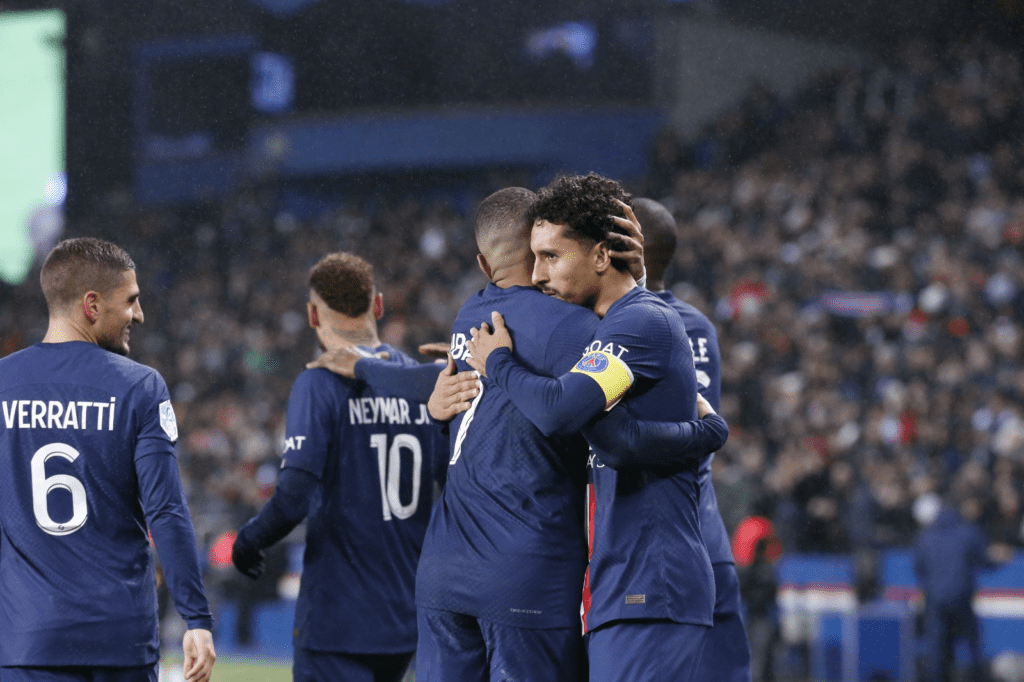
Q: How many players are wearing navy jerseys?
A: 5